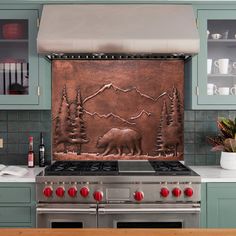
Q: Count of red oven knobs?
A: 9